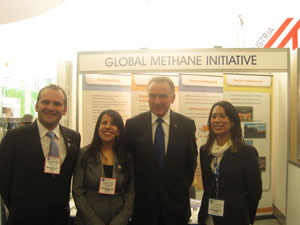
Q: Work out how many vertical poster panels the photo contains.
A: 4